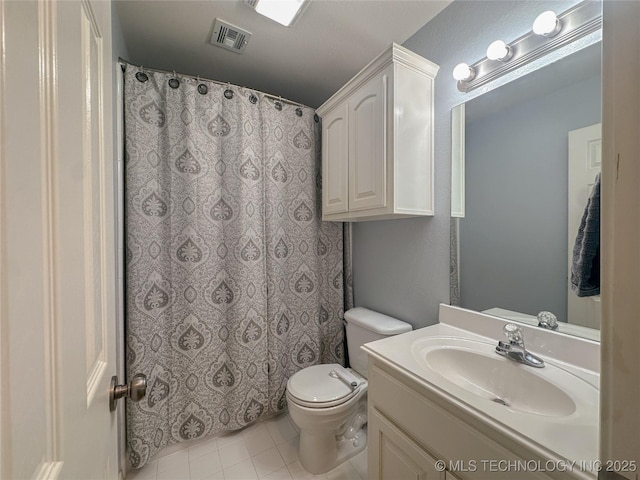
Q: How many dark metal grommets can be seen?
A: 8